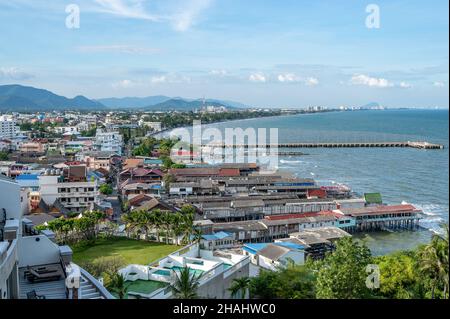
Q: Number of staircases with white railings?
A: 1